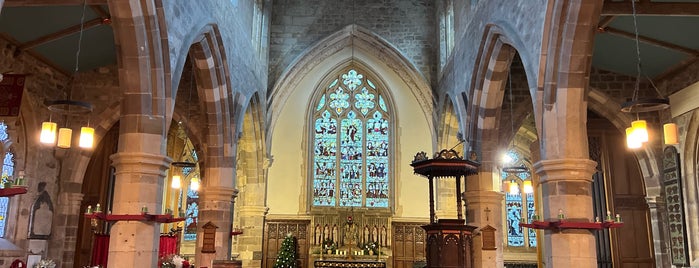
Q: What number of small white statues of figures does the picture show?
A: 6